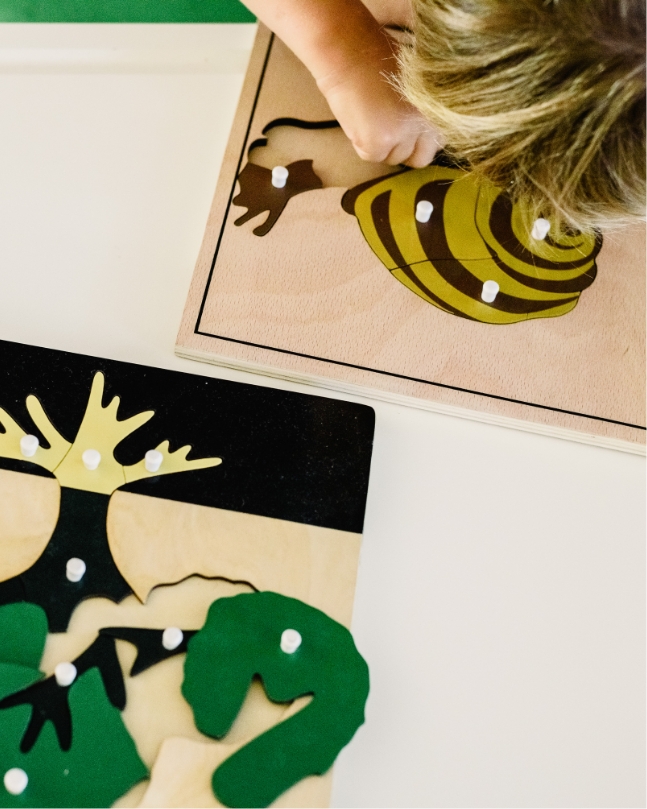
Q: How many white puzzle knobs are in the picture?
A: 12